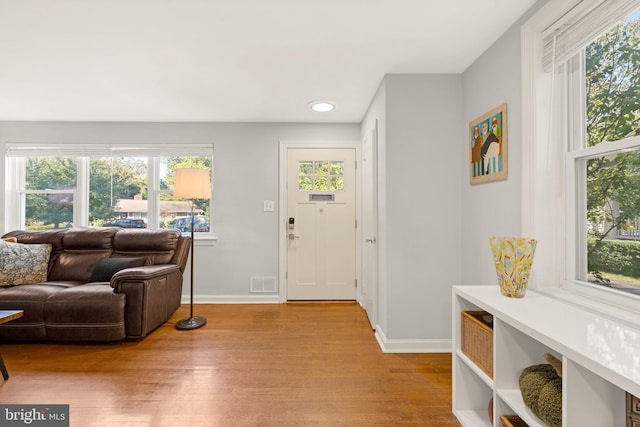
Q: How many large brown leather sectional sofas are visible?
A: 1